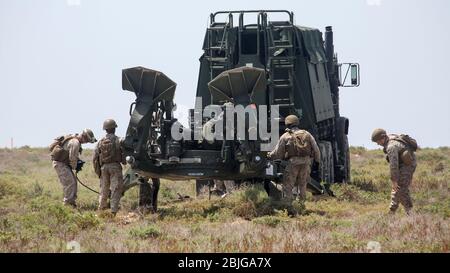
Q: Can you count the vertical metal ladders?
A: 2